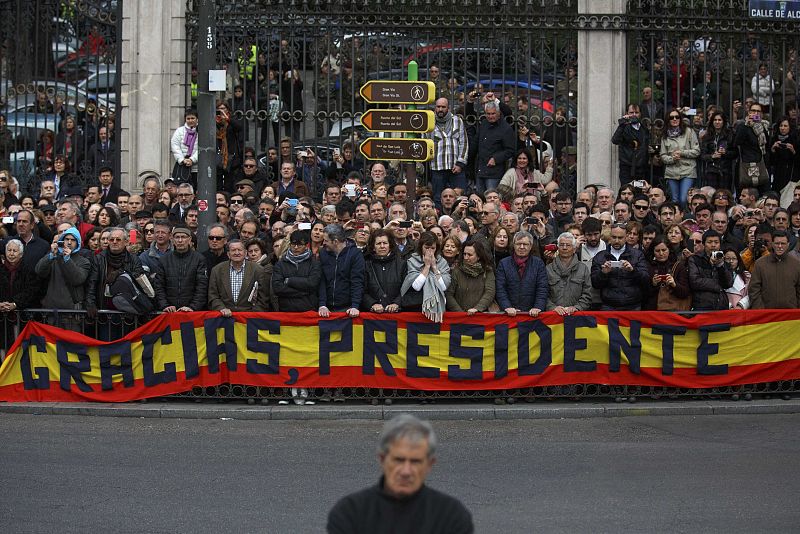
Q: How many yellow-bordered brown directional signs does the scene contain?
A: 3